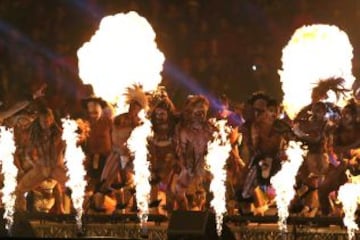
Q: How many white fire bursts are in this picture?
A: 8